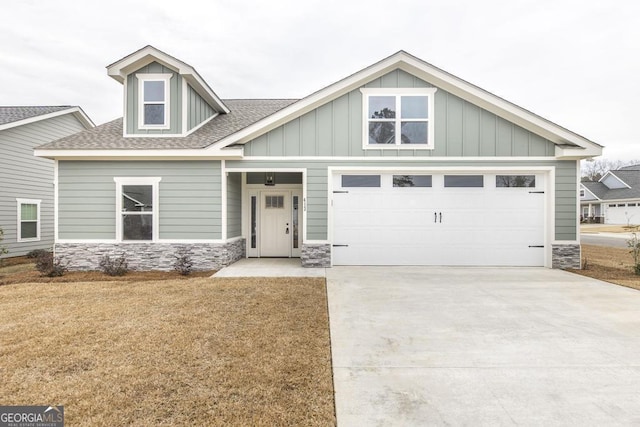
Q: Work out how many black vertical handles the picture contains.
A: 2